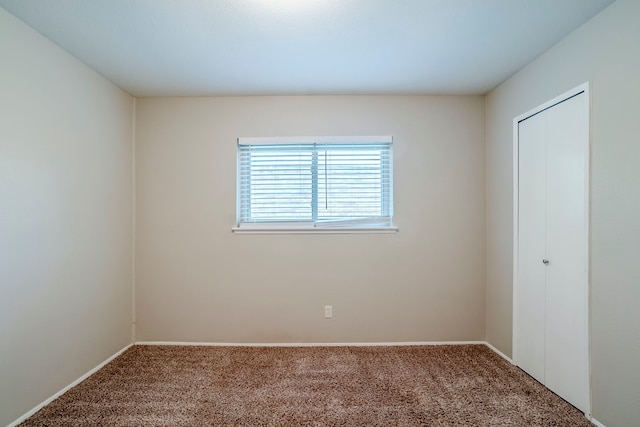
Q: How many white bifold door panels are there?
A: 2